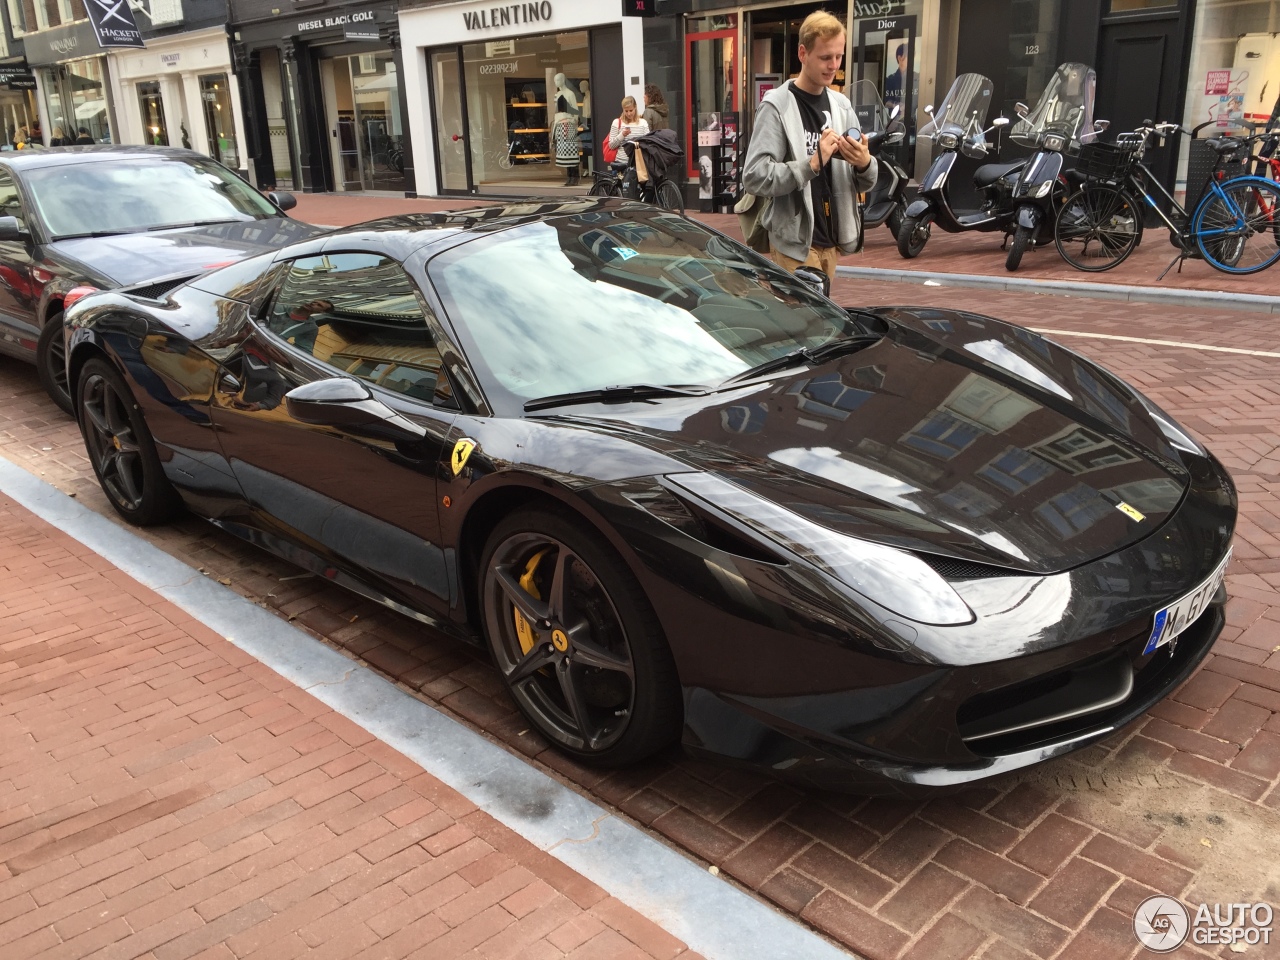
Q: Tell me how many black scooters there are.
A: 3